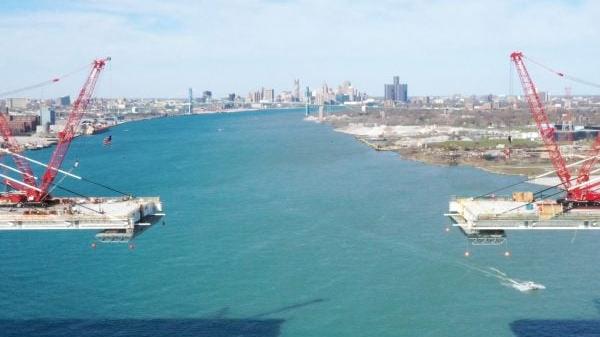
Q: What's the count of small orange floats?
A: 5